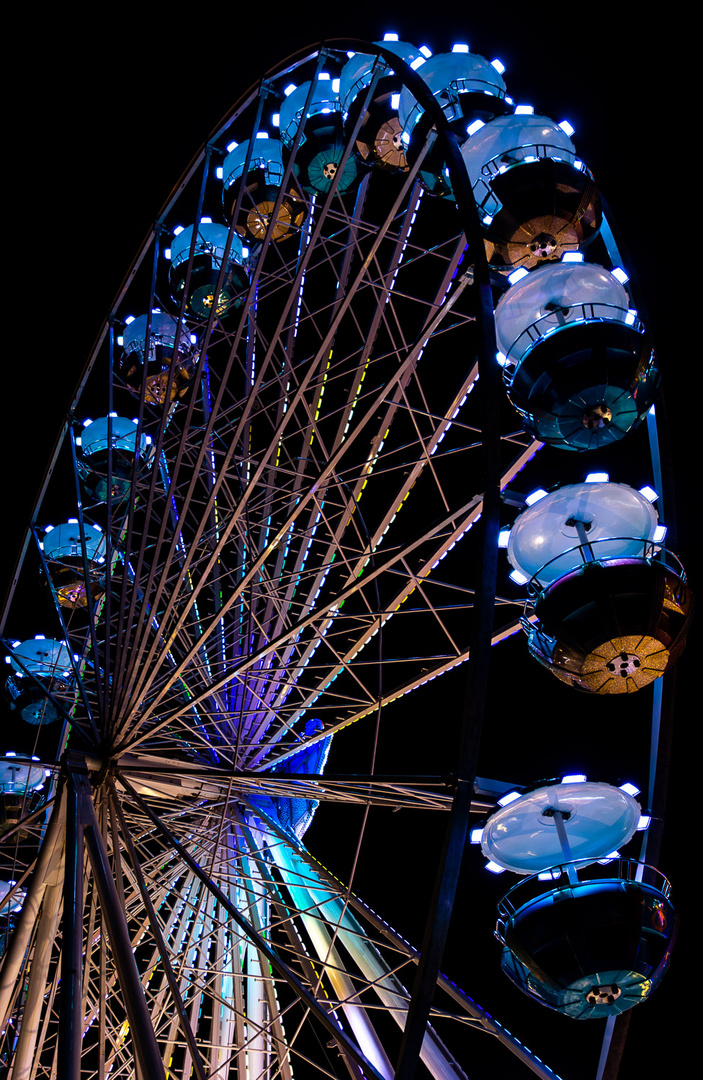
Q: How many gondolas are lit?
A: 15